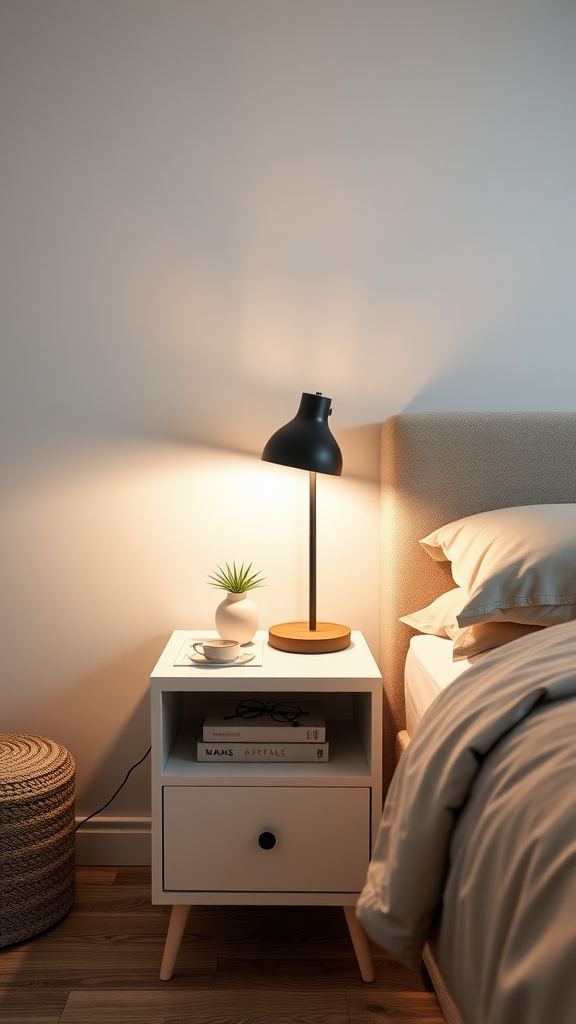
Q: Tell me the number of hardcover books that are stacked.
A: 2